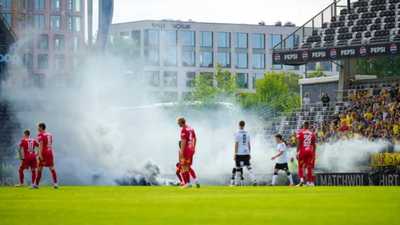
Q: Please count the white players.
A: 2